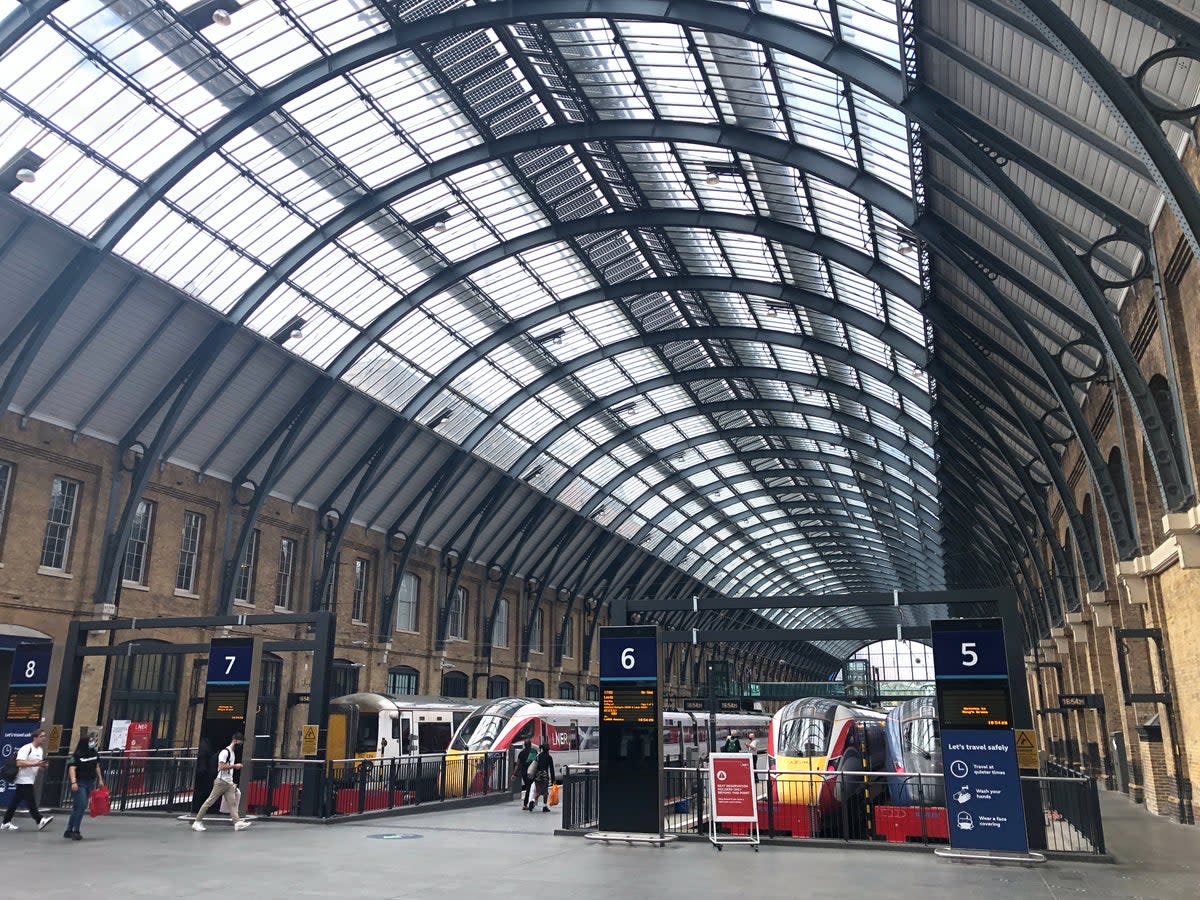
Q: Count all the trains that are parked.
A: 4